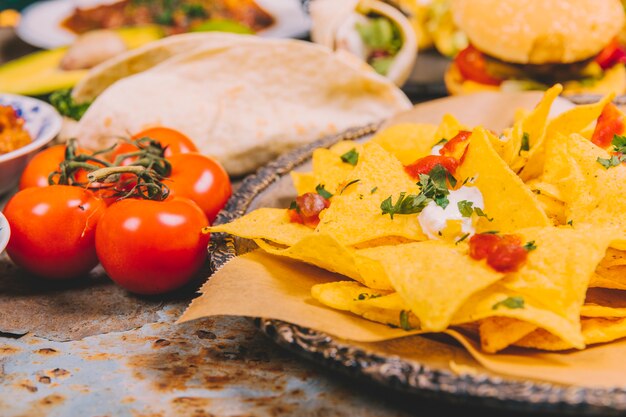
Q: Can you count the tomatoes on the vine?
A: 5